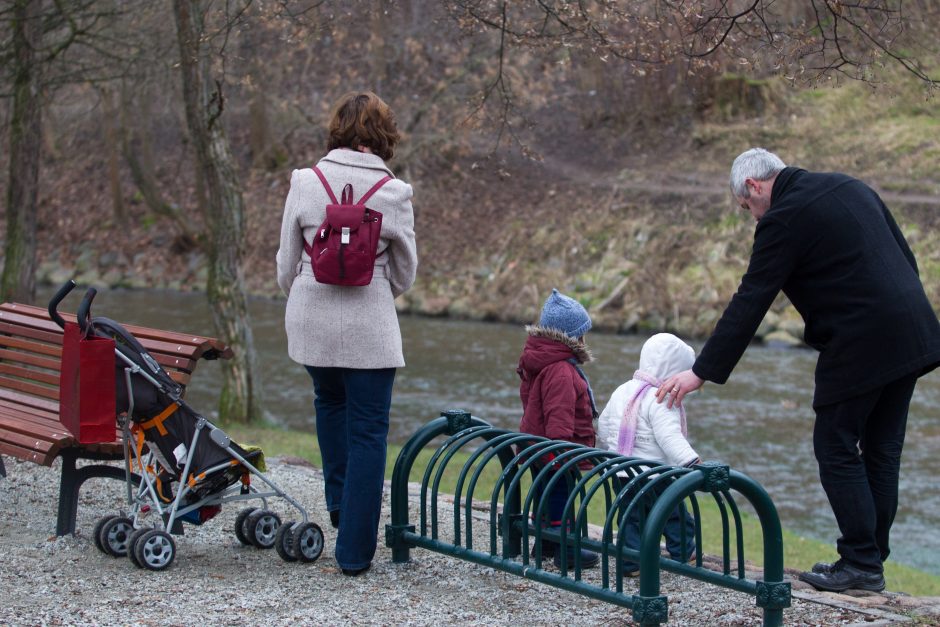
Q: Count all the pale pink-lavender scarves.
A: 1